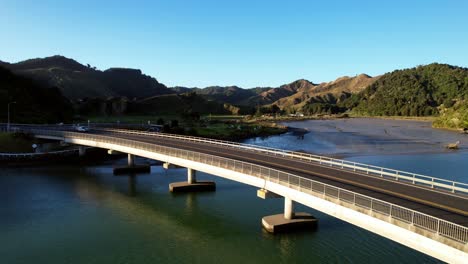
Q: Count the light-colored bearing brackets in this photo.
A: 3